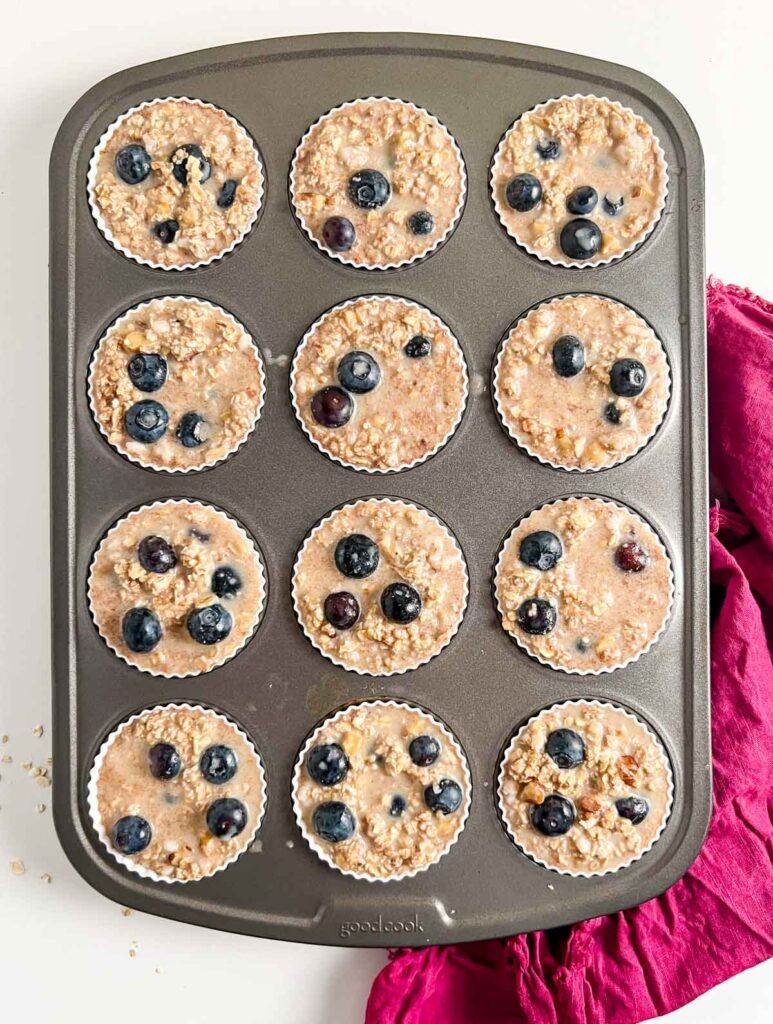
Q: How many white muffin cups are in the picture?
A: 12